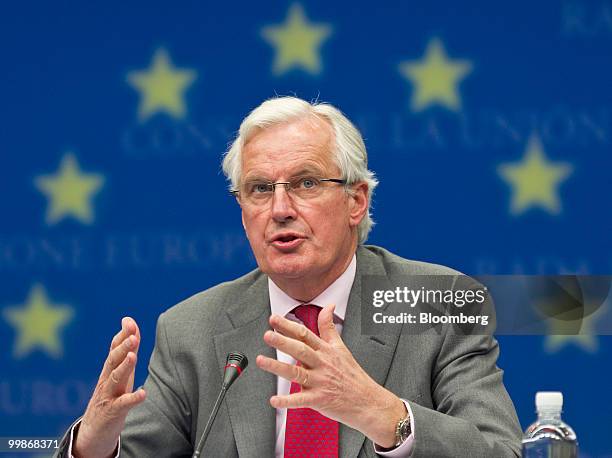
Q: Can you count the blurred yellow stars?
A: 7